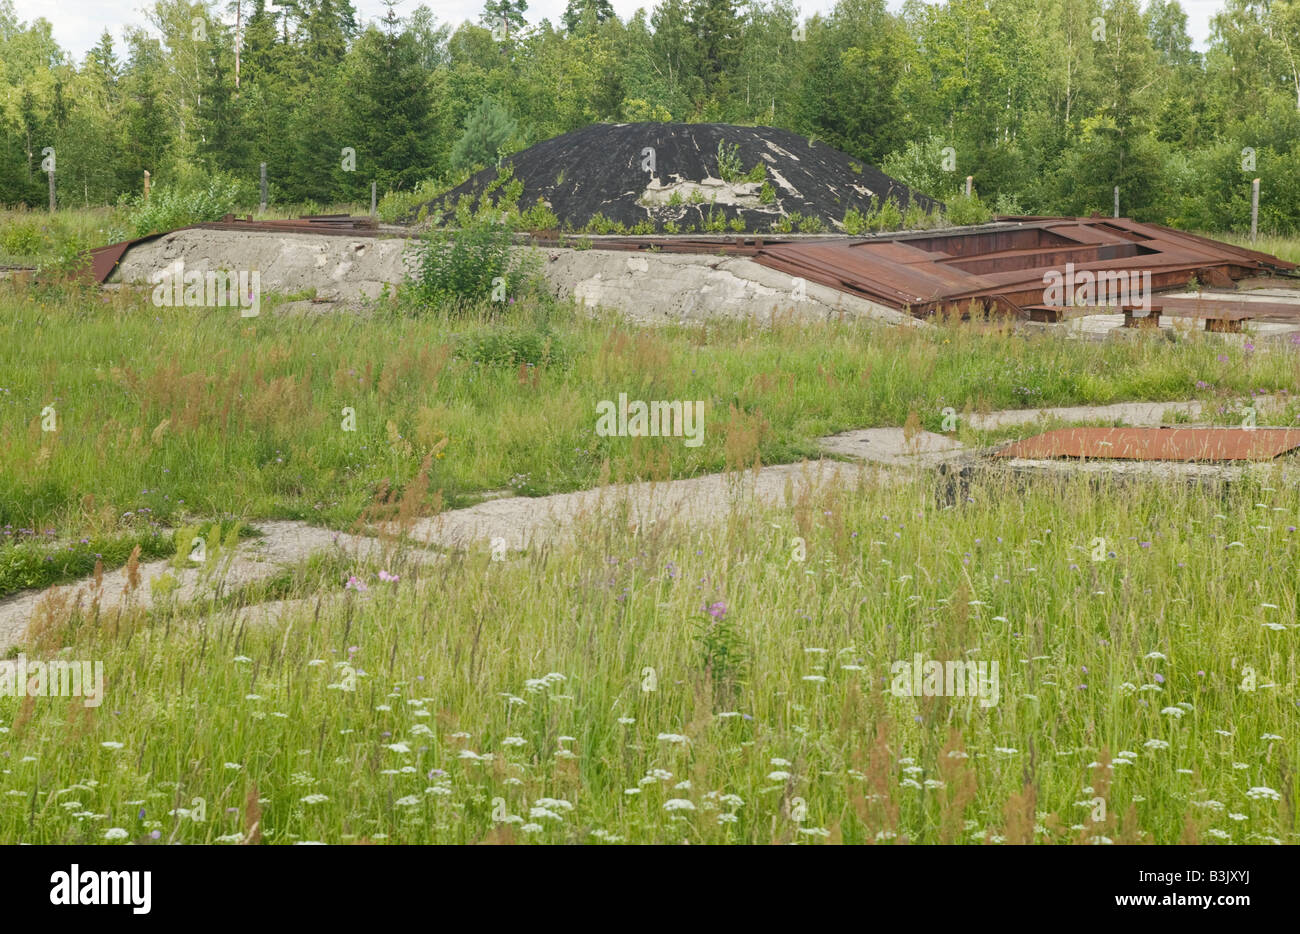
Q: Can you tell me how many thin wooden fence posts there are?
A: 7